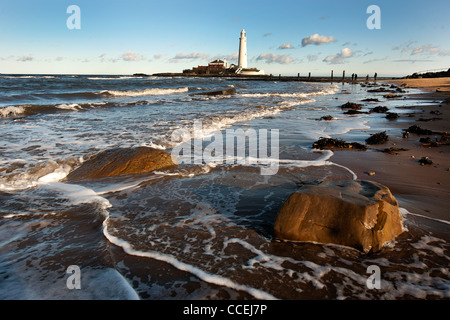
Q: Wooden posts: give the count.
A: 6